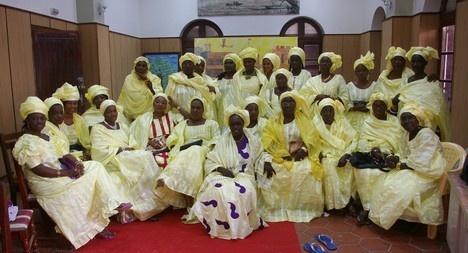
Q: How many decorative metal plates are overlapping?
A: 0